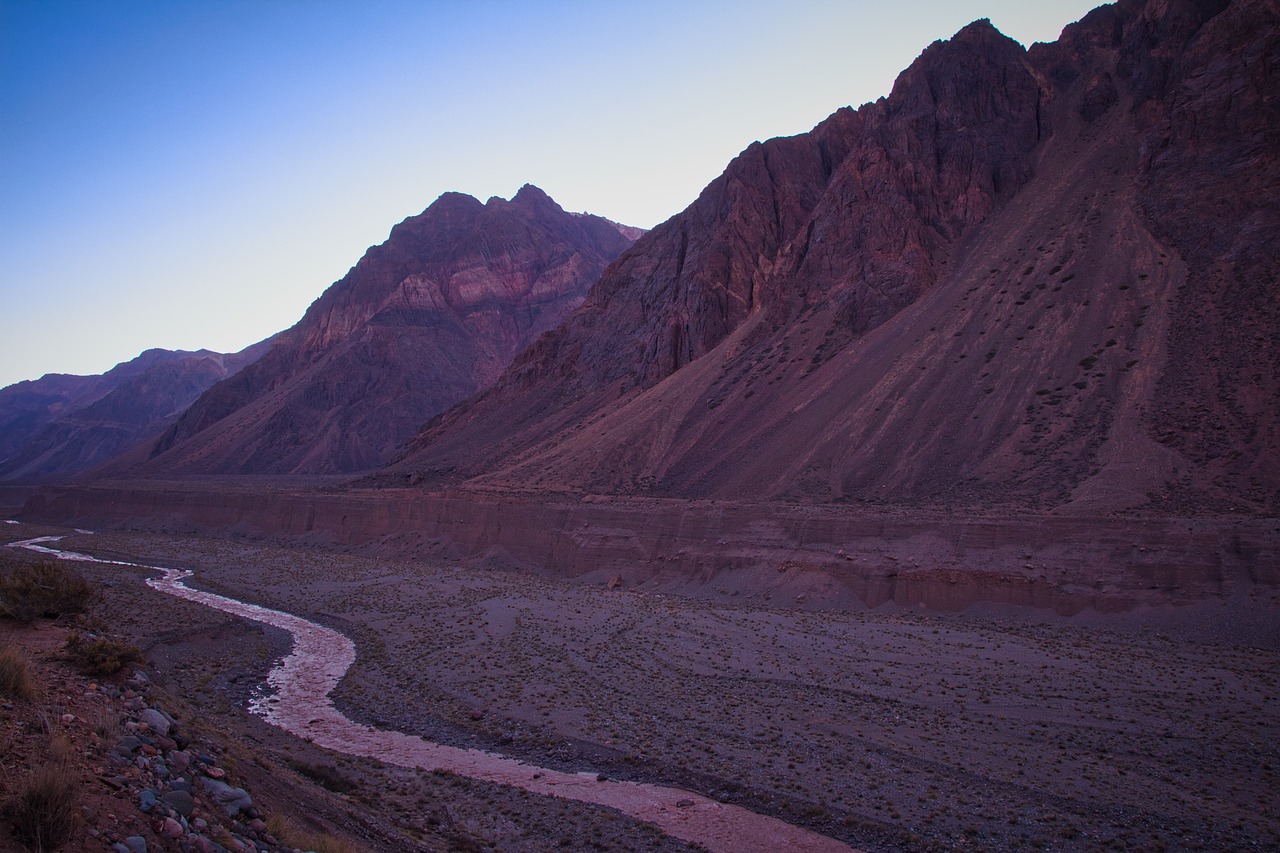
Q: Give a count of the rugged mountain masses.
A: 3